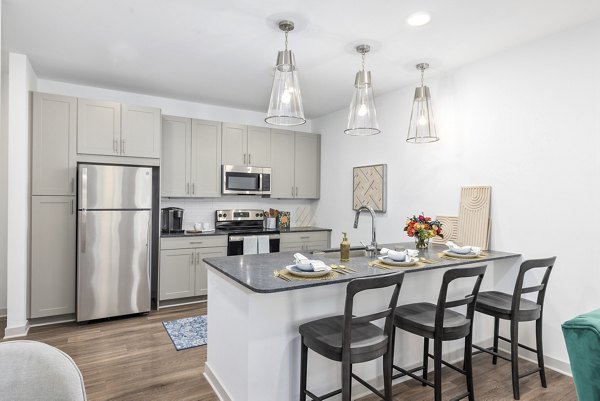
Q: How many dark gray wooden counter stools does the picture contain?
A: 3